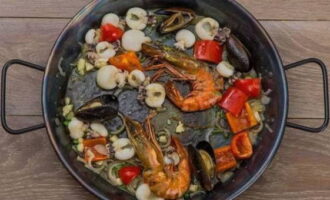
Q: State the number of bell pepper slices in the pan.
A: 10